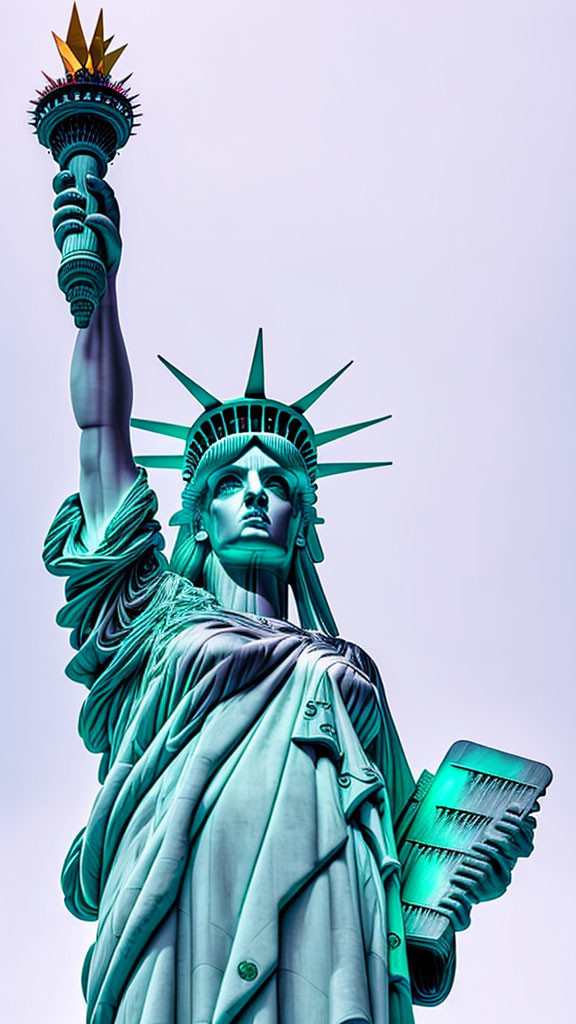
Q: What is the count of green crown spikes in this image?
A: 7